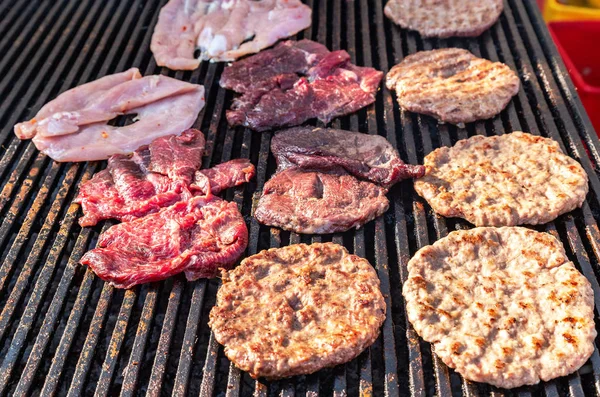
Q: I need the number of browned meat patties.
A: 5